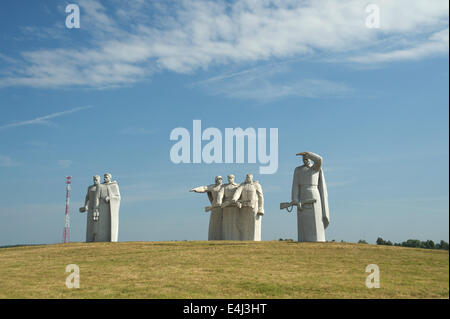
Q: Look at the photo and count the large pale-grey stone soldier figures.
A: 6